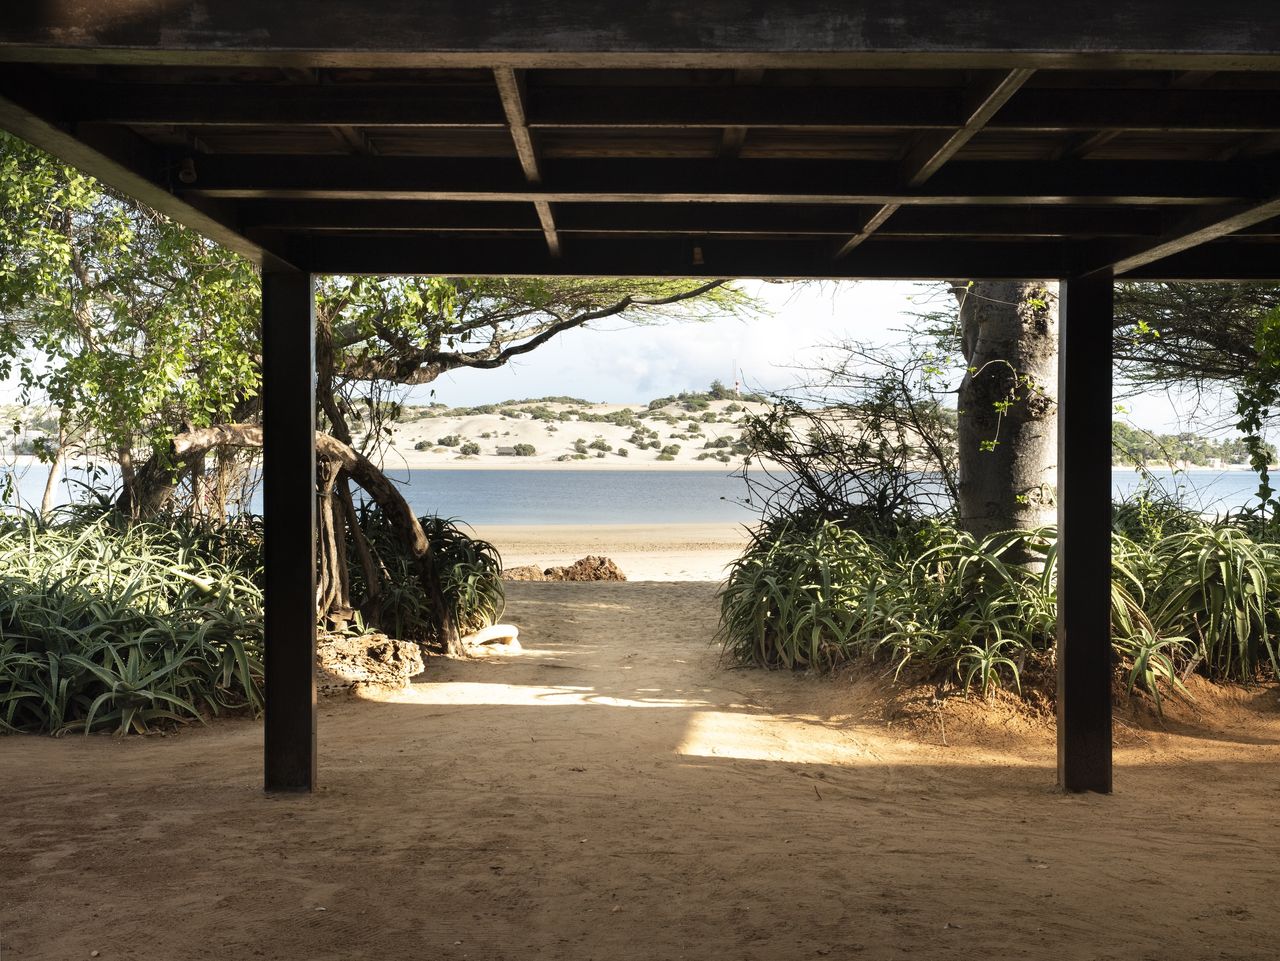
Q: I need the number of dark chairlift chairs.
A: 0